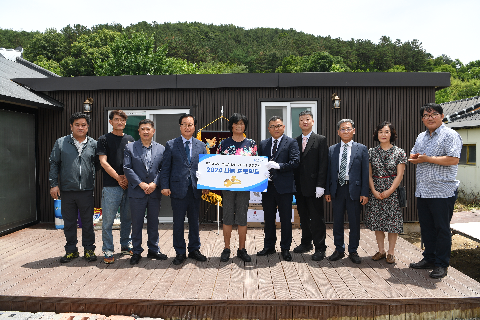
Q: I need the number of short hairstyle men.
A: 8